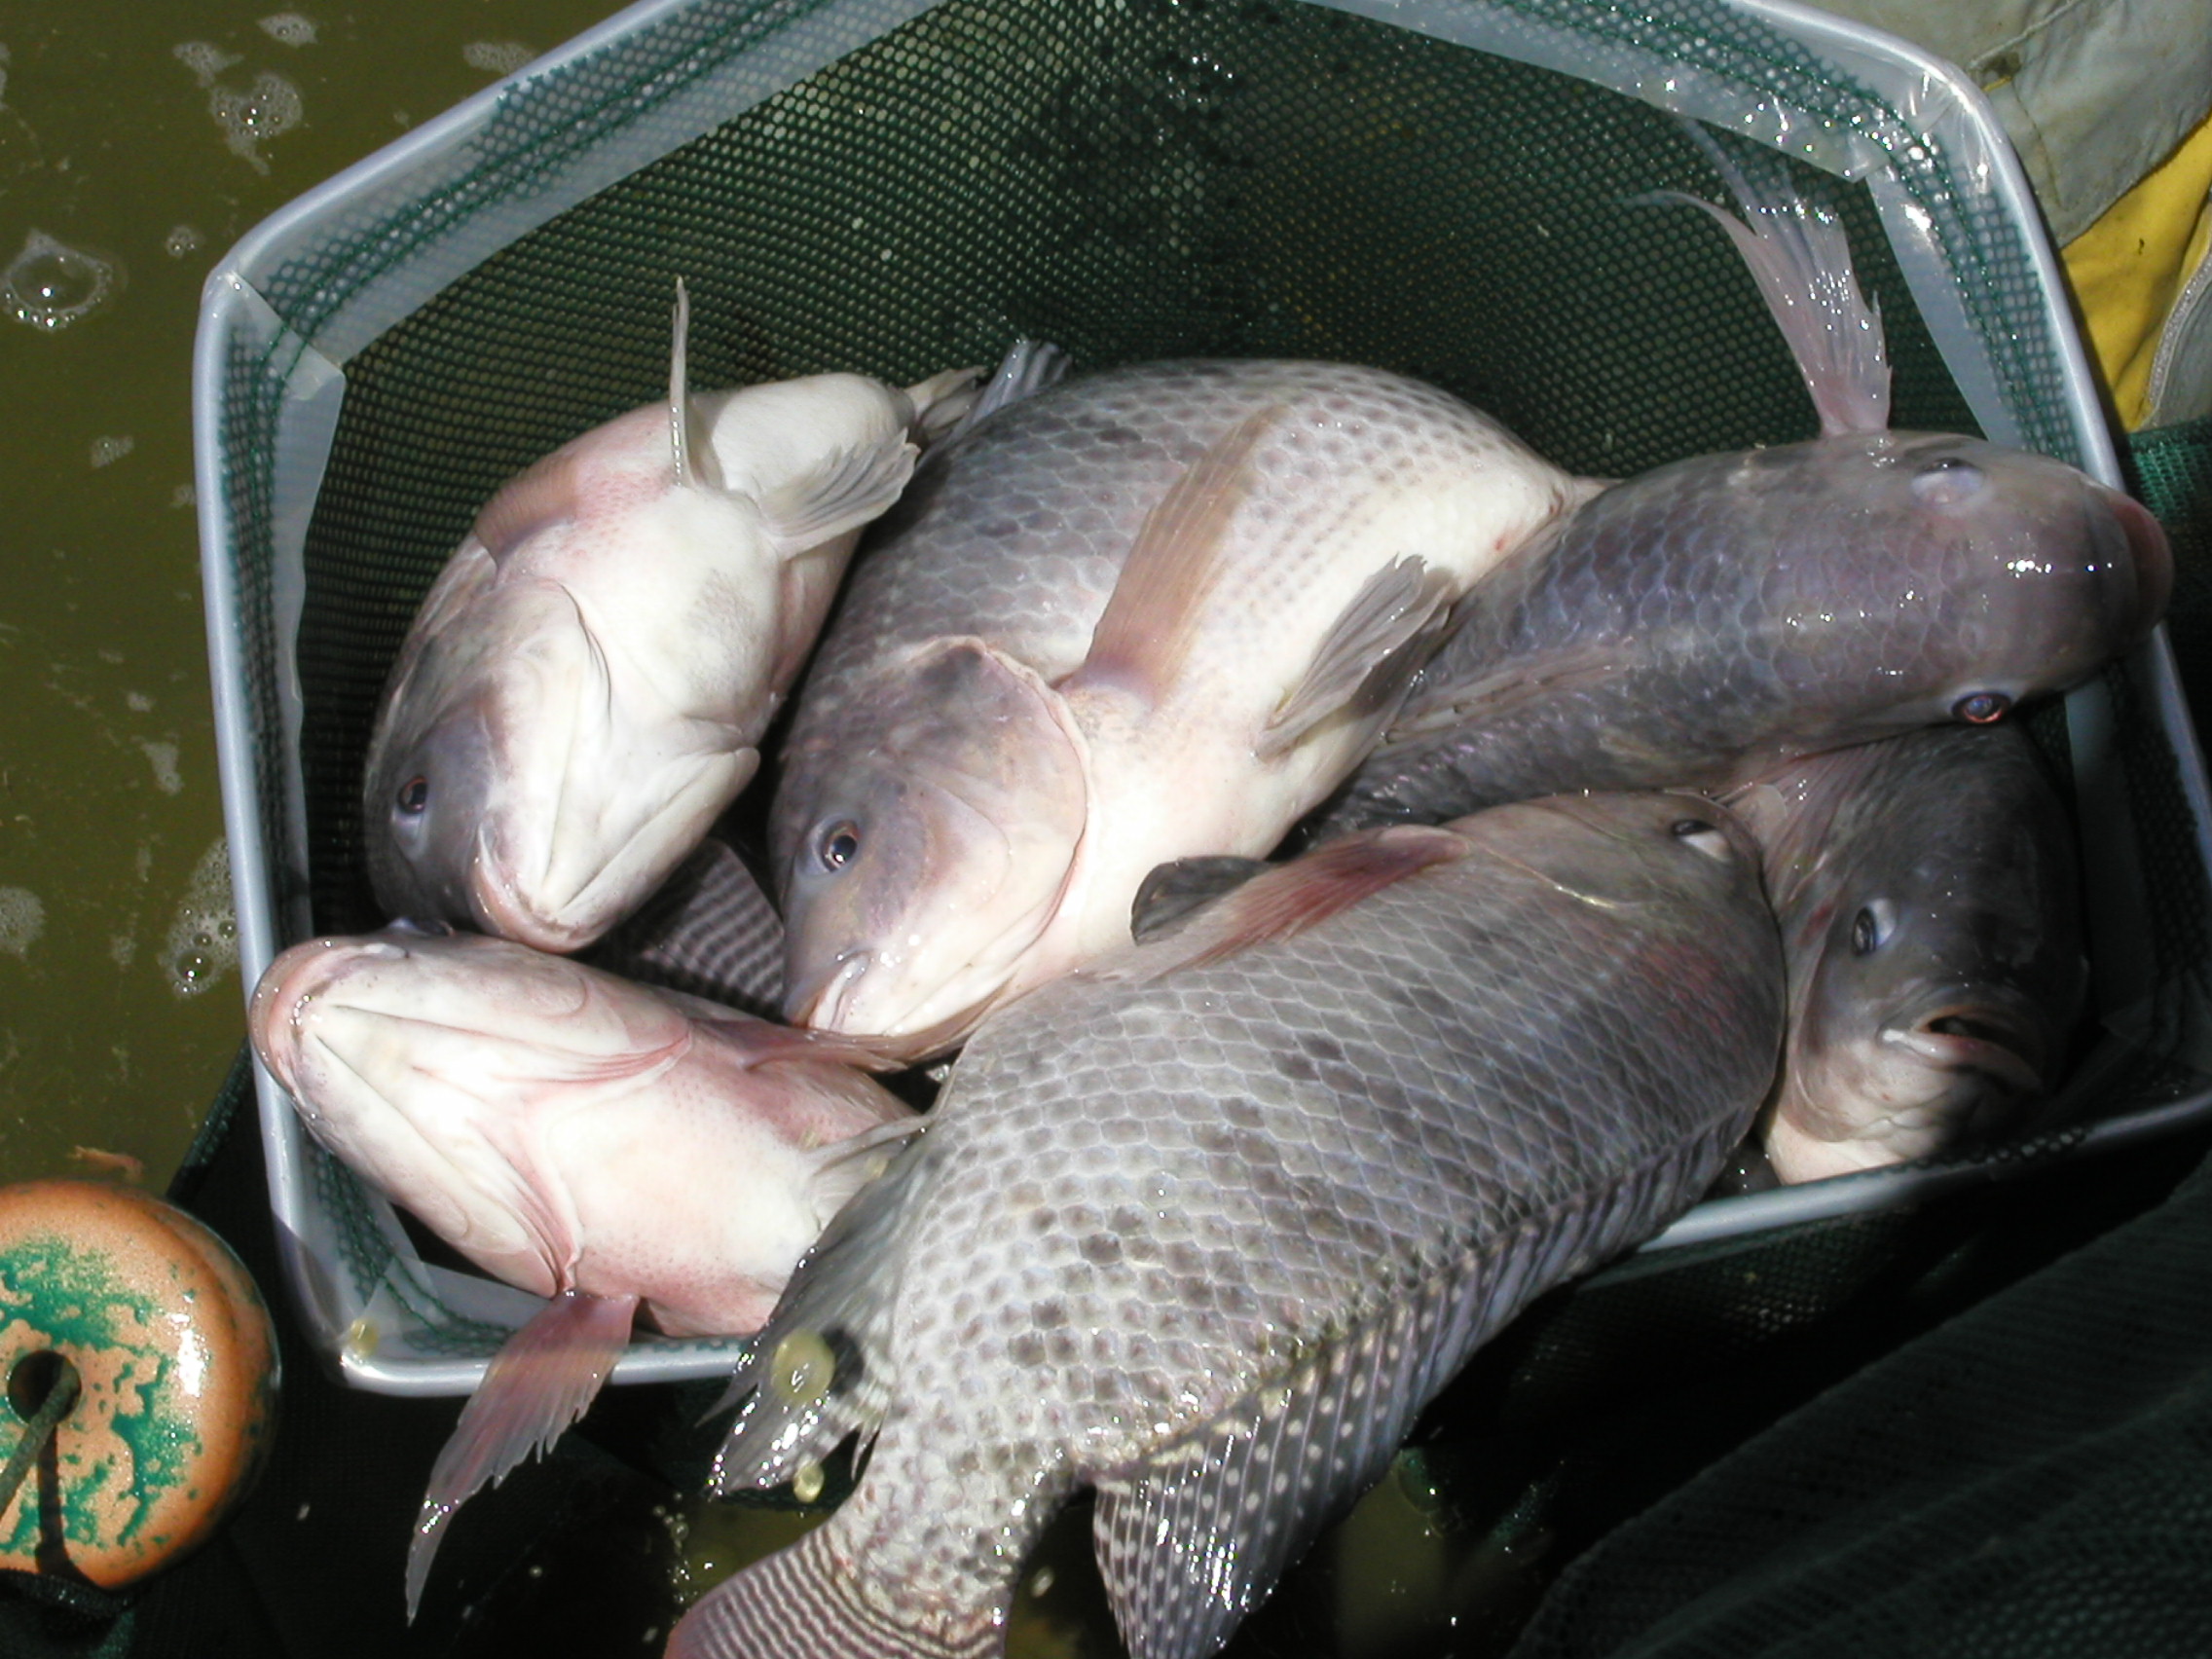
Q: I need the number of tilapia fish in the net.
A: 6